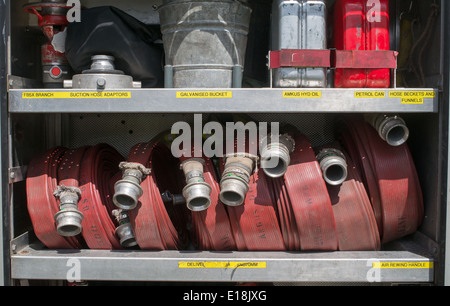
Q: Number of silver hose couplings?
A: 8